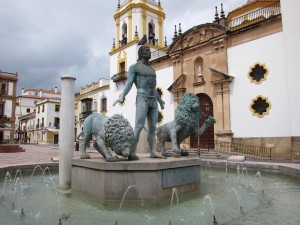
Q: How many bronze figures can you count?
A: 3